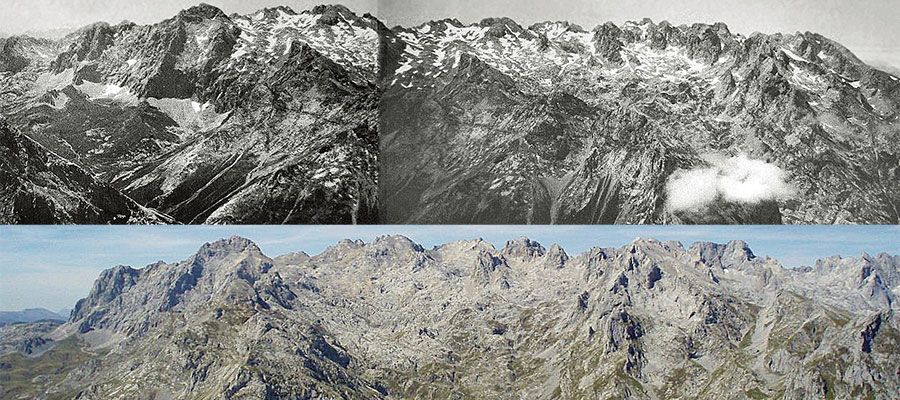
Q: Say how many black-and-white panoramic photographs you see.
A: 2